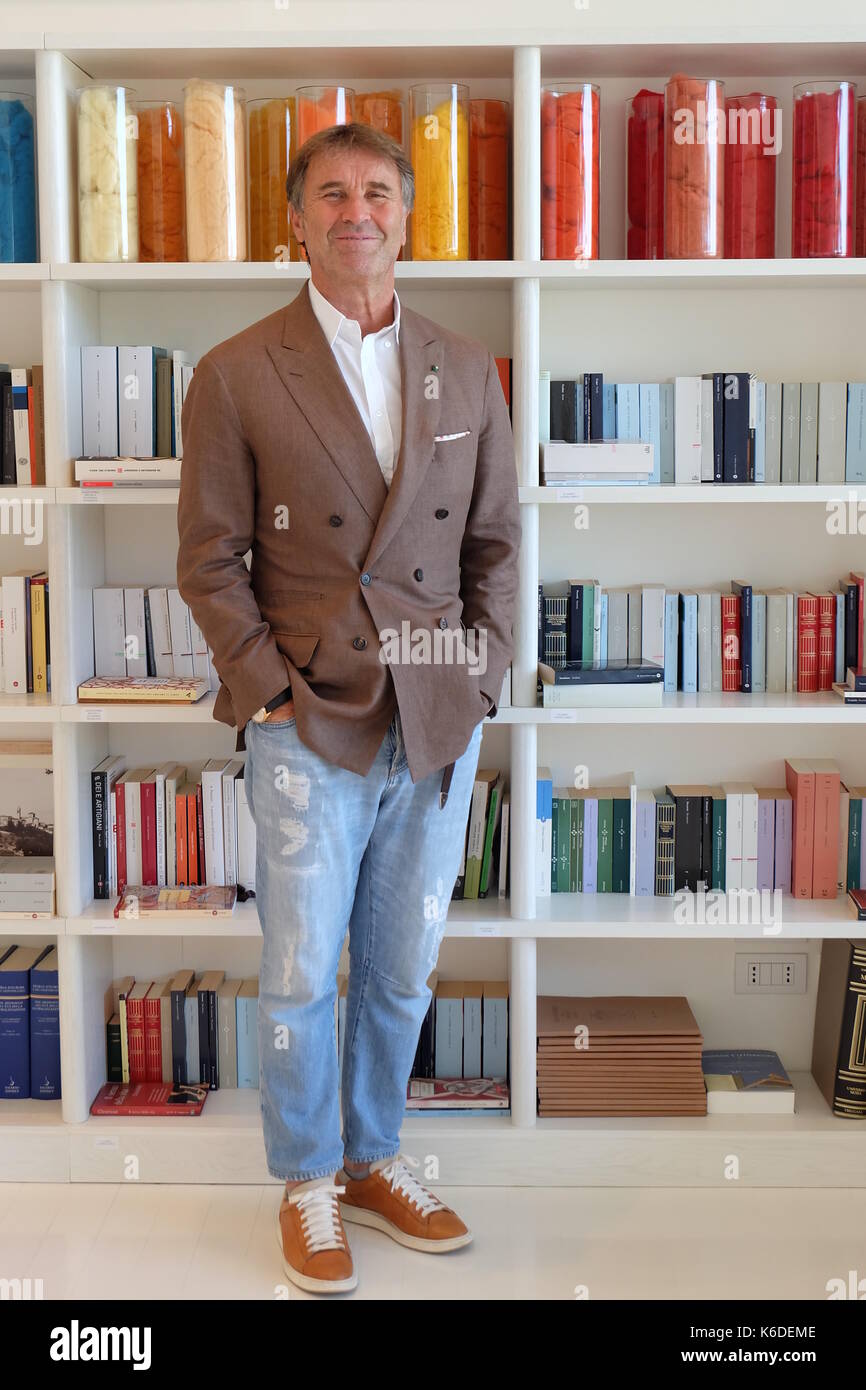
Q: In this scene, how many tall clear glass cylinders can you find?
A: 15